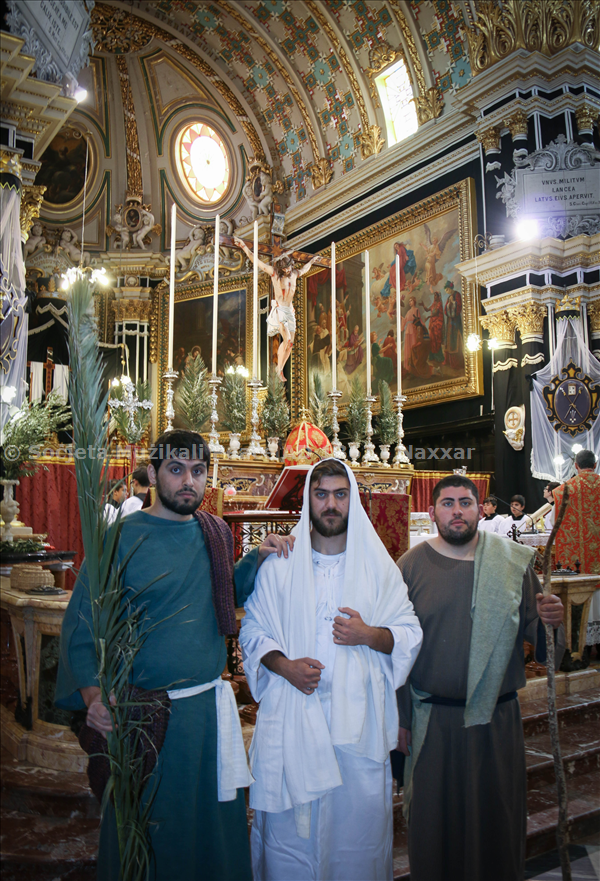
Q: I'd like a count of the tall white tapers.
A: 6